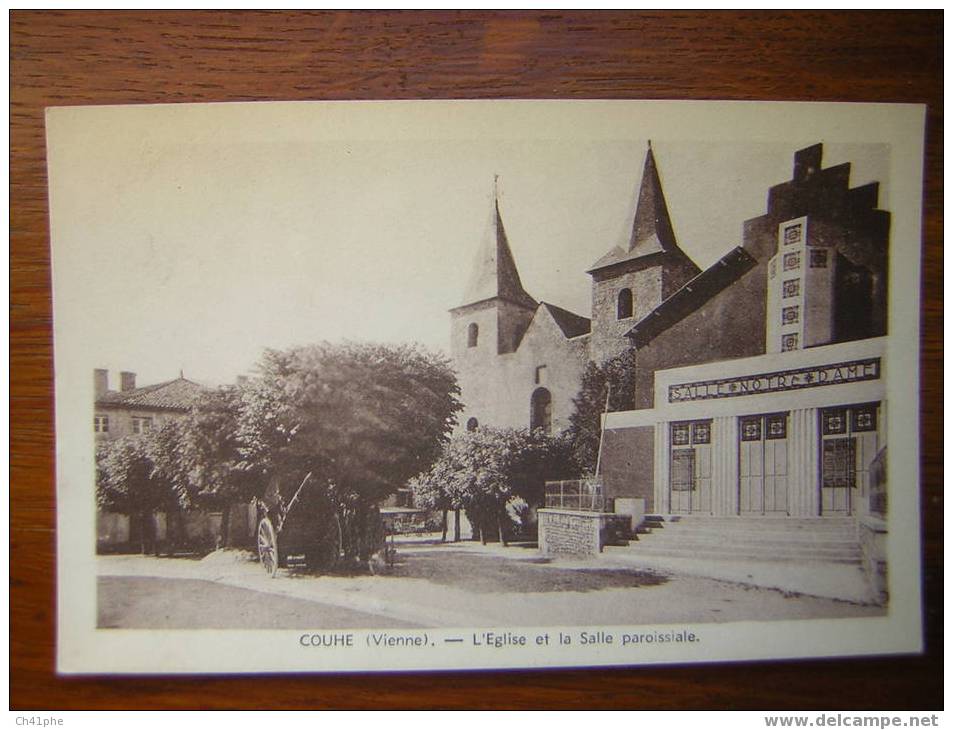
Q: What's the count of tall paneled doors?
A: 3